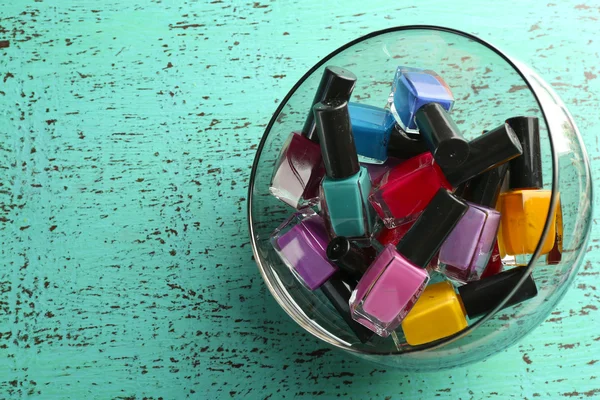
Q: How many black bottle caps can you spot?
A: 11